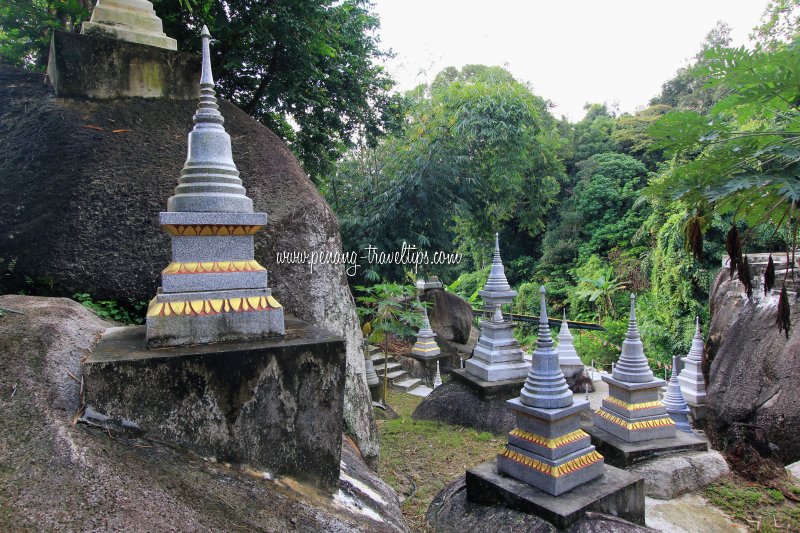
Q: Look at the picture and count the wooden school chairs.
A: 0